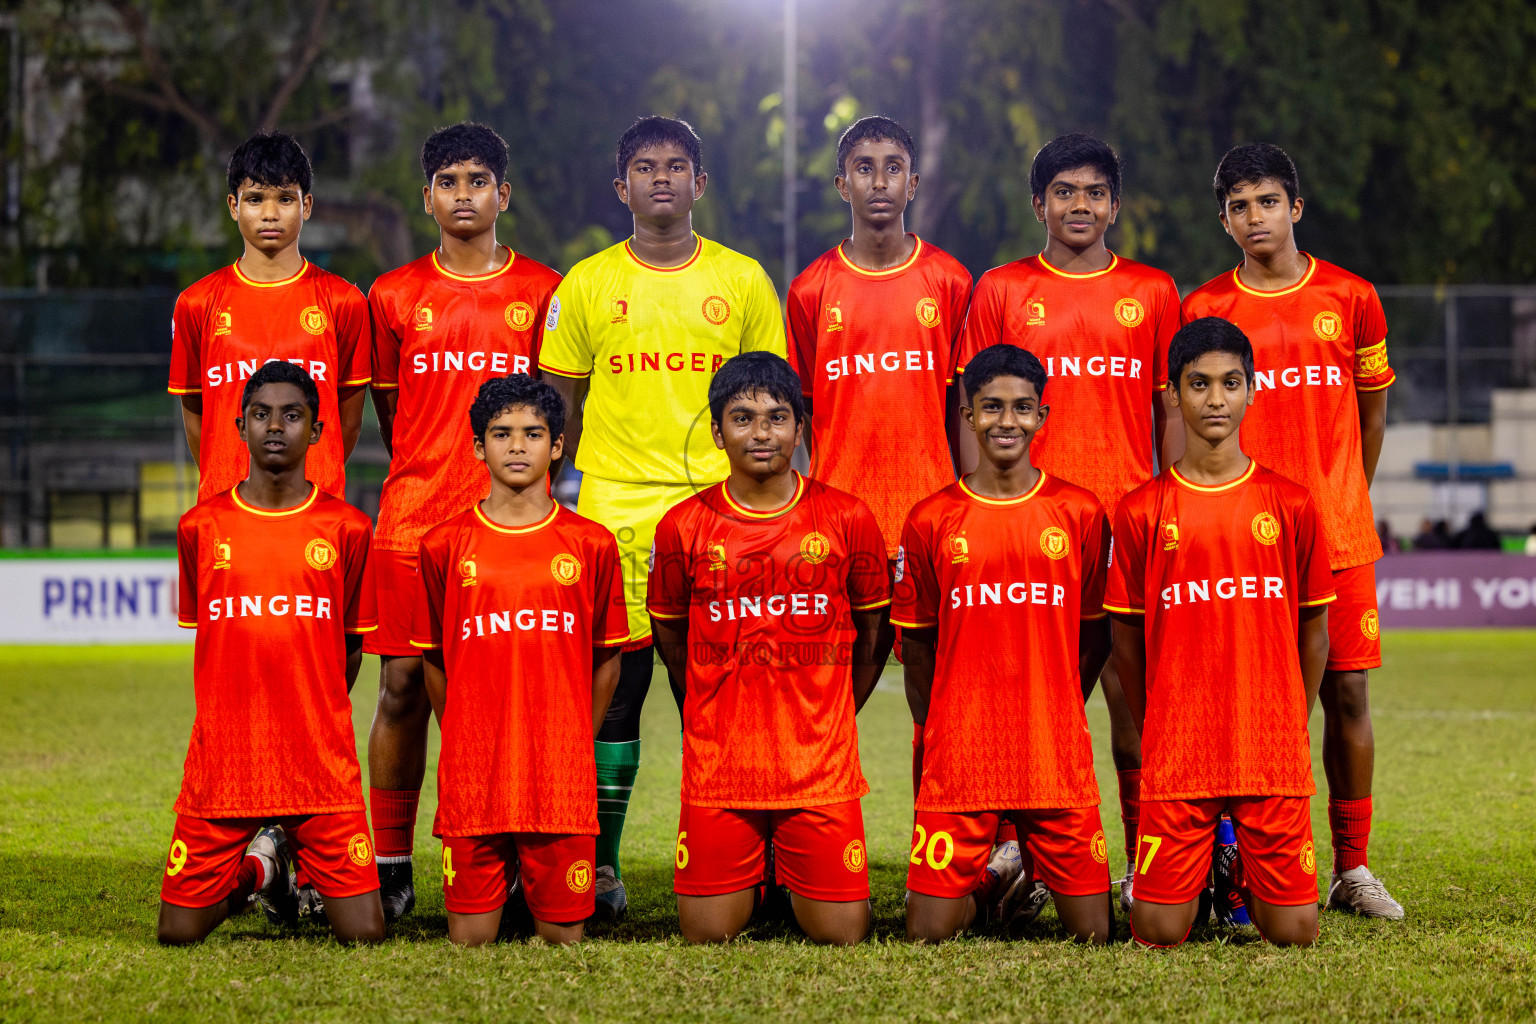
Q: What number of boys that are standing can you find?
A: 6